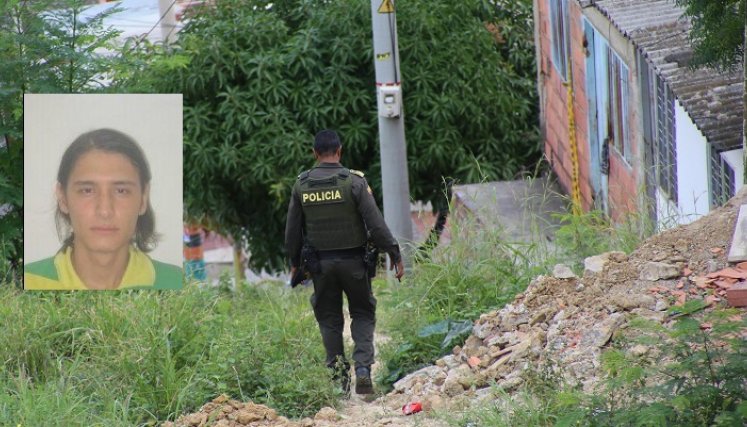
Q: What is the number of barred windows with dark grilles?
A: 2